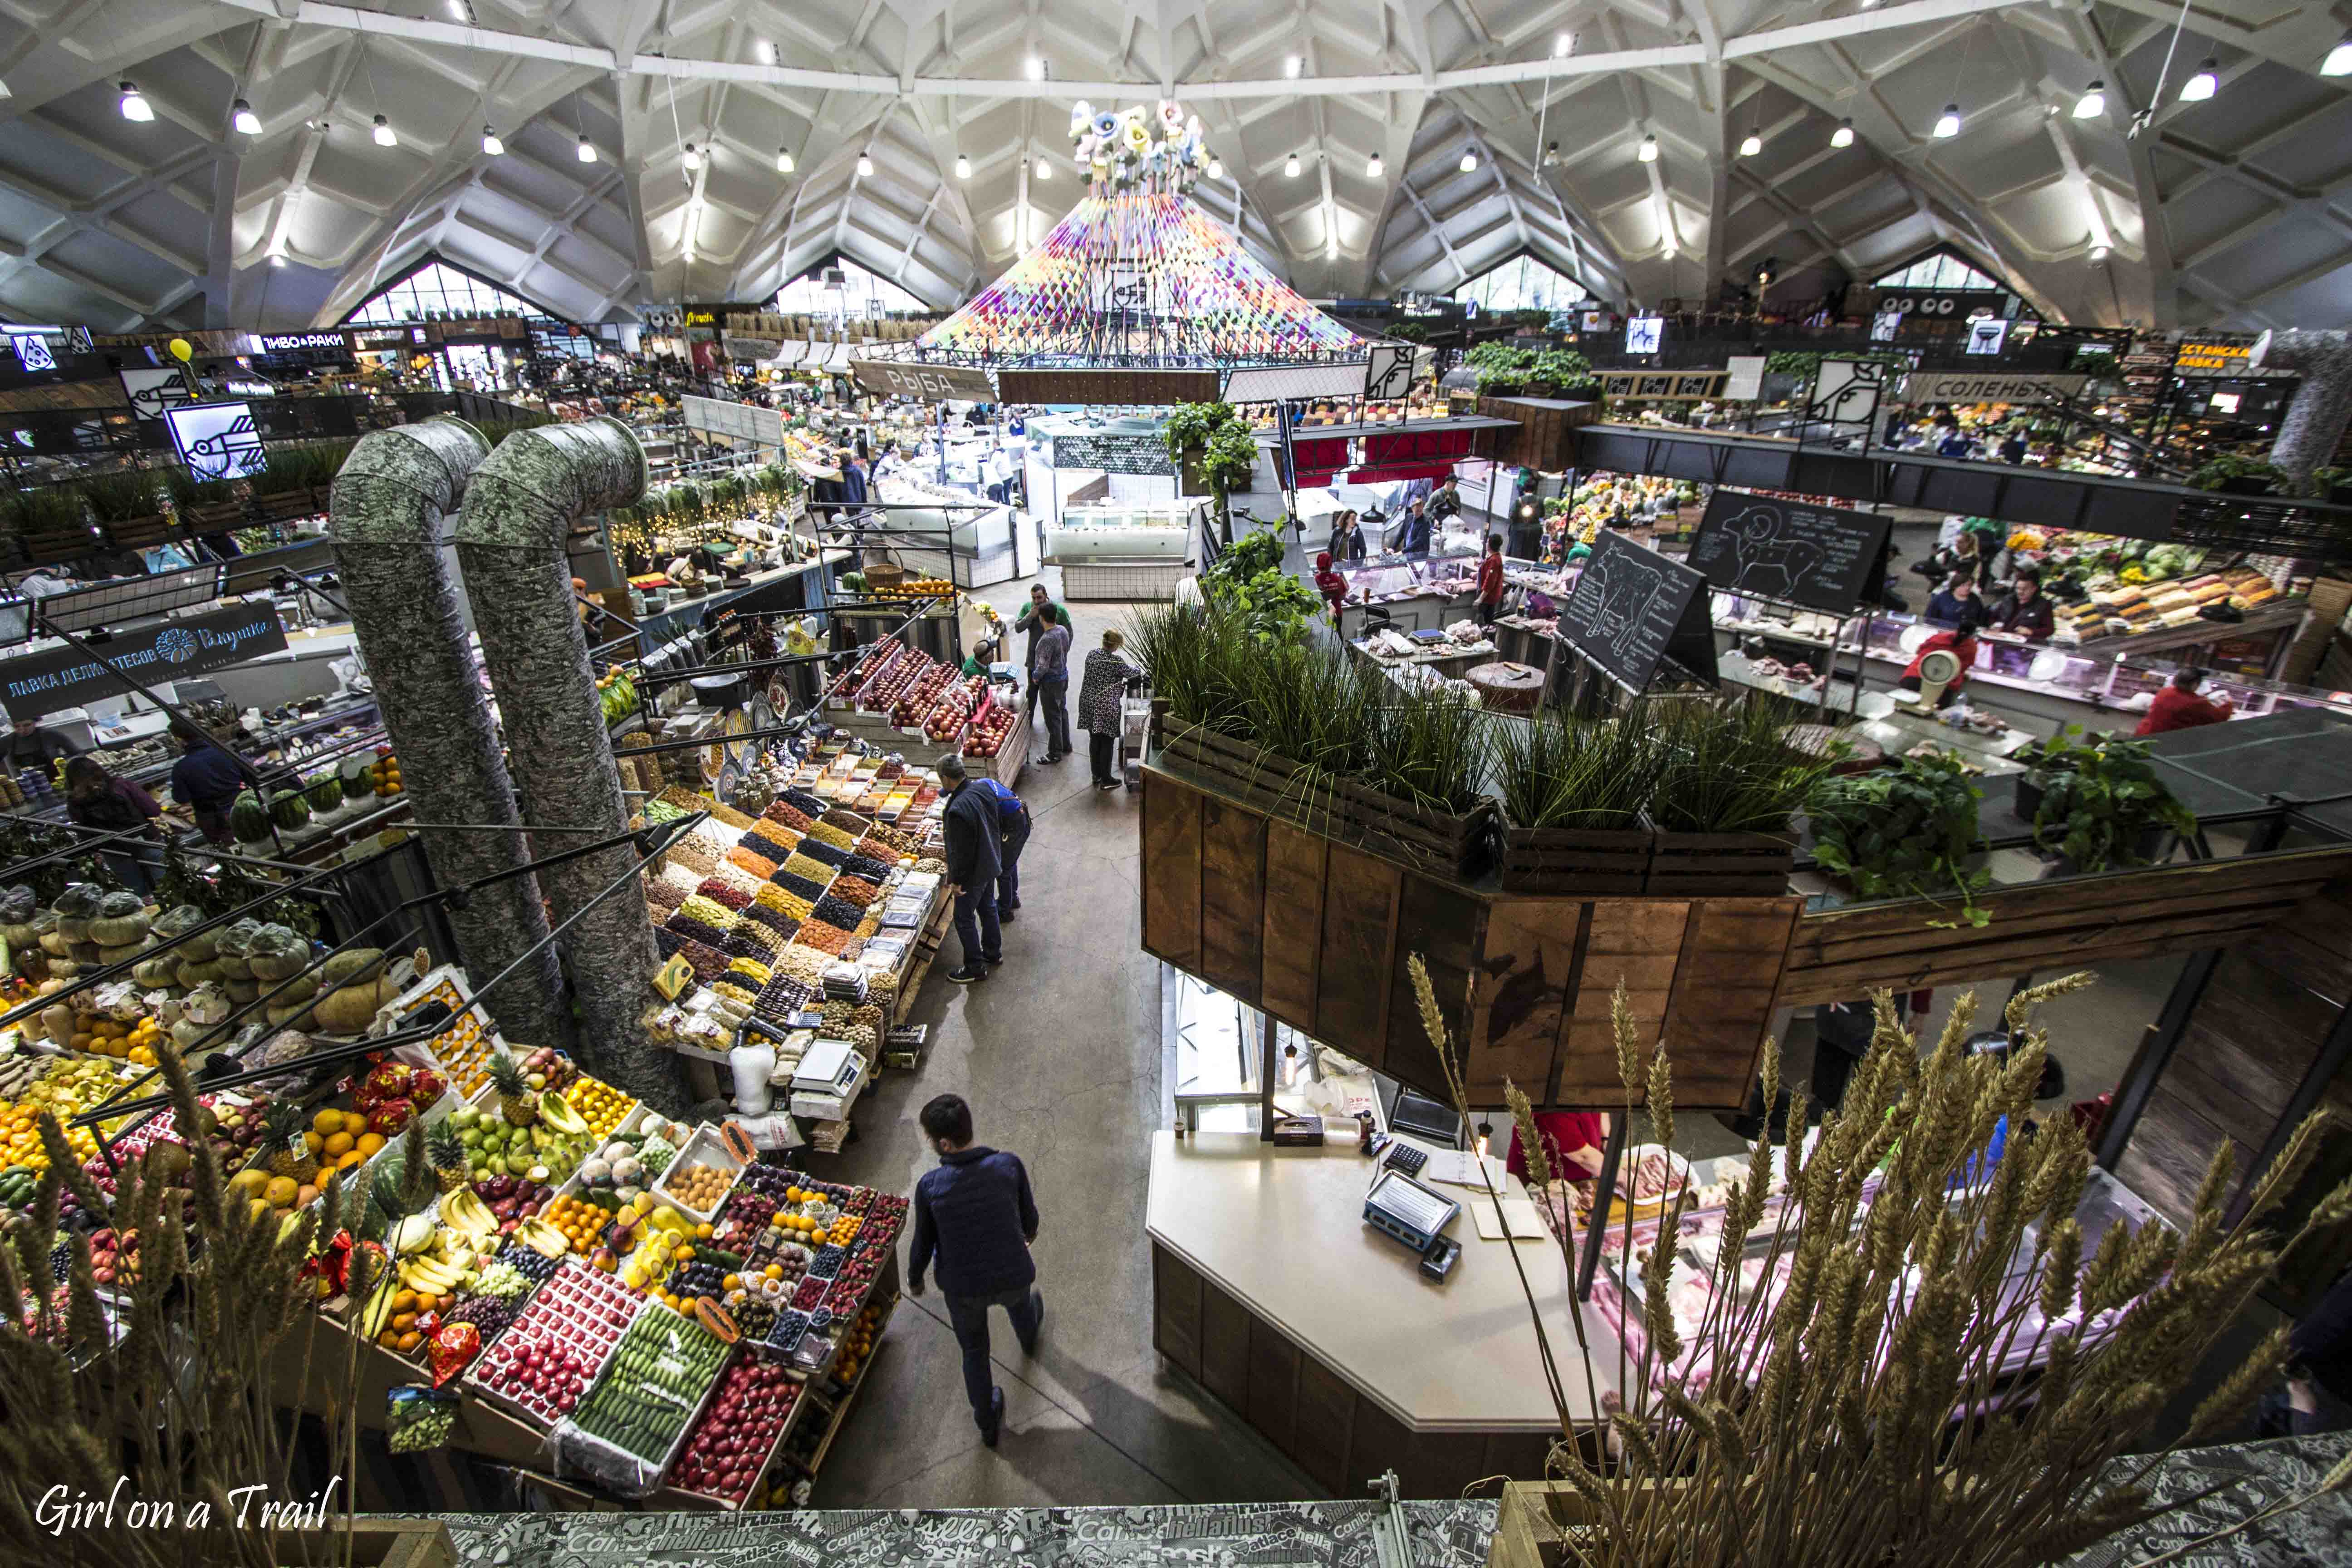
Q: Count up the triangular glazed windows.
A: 4